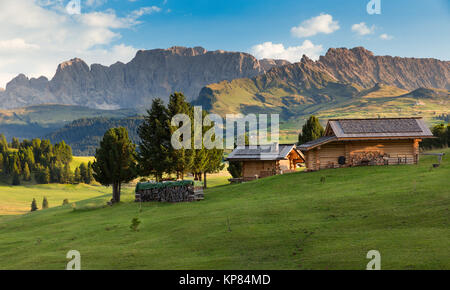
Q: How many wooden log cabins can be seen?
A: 2